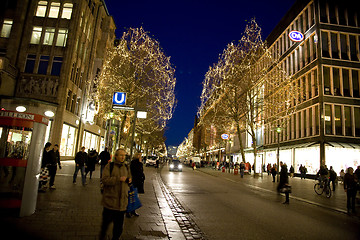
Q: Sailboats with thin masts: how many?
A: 0